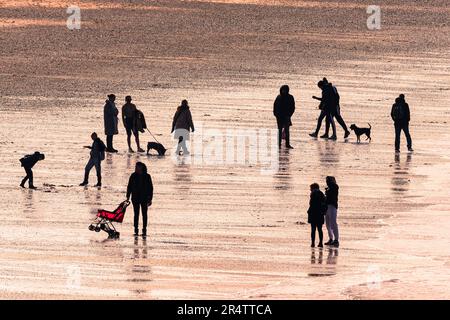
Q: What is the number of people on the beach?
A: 12